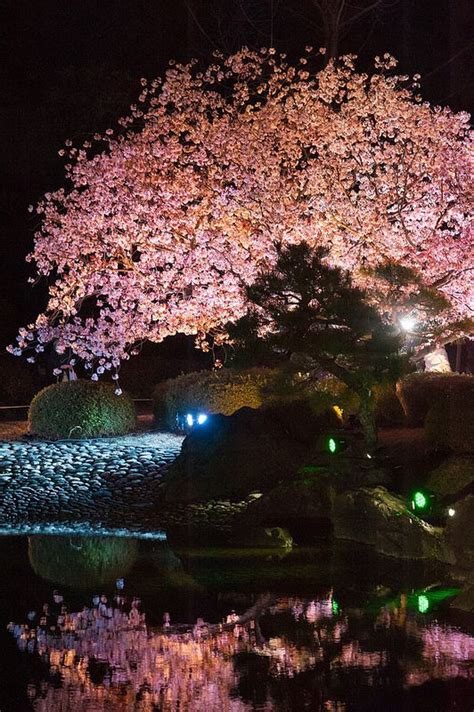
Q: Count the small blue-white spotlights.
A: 2